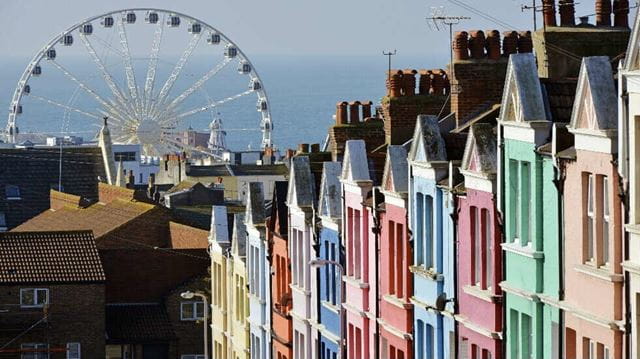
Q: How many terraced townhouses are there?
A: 13